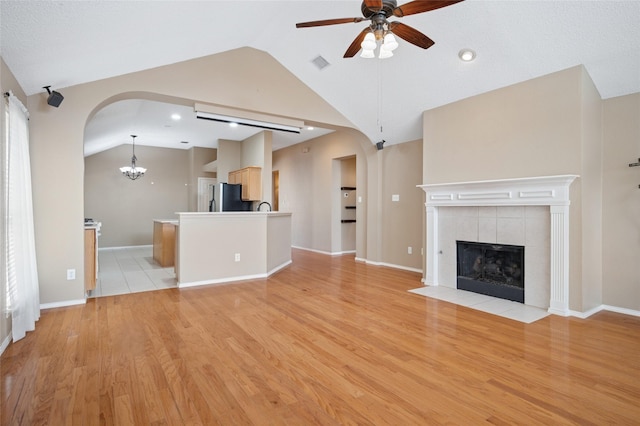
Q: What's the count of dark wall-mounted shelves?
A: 3